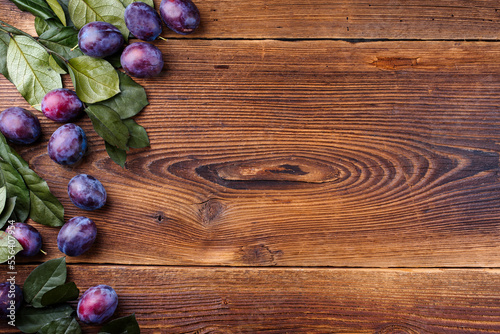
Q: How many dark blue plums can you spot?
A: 12